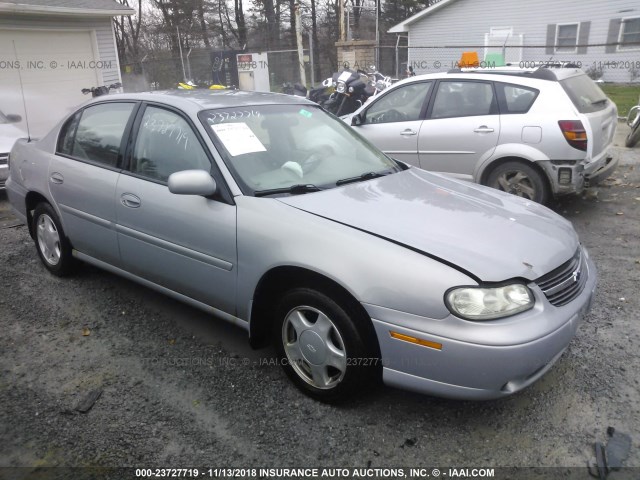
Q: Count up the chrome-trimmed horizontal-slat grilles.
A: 1